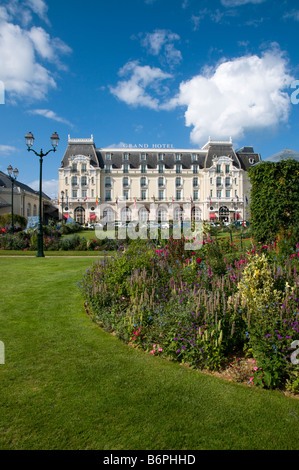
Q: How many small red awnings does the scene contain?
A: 4